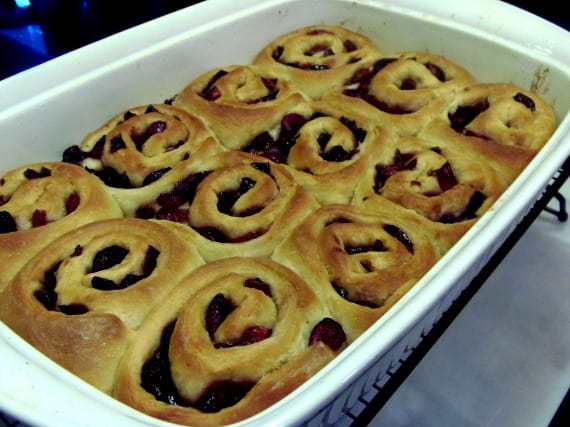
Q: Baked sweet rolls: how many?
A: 12